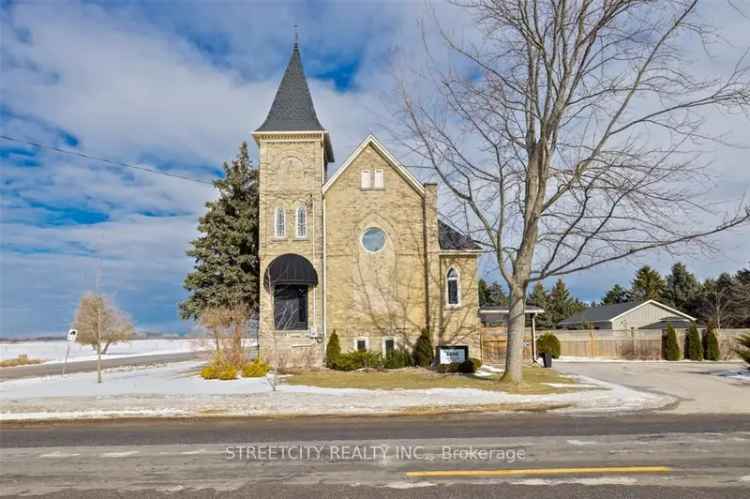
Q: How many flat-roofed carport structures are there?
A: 1